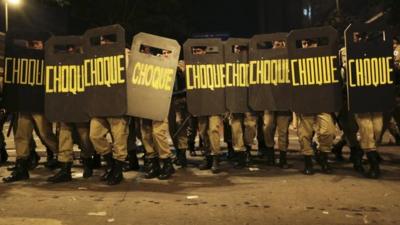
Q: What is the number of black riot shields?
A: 8